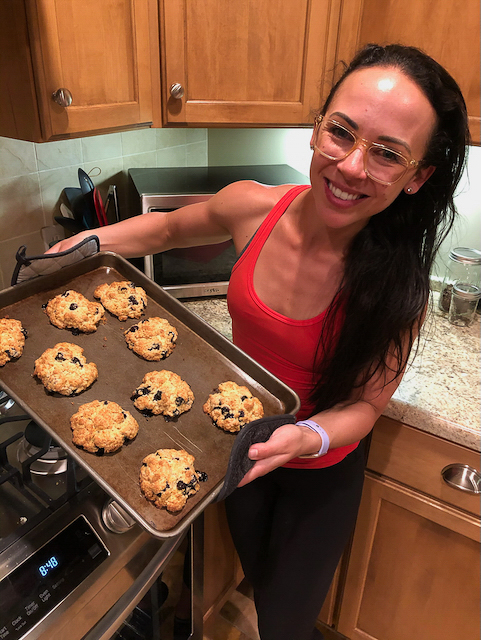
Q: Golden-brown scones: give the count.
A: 9